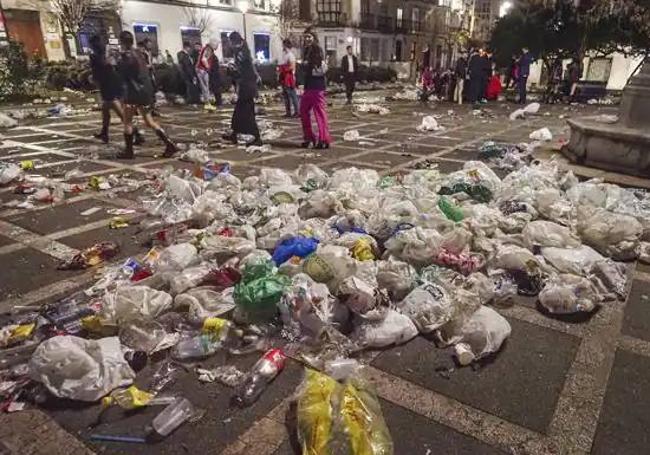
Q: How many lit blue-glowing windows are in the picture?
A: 4